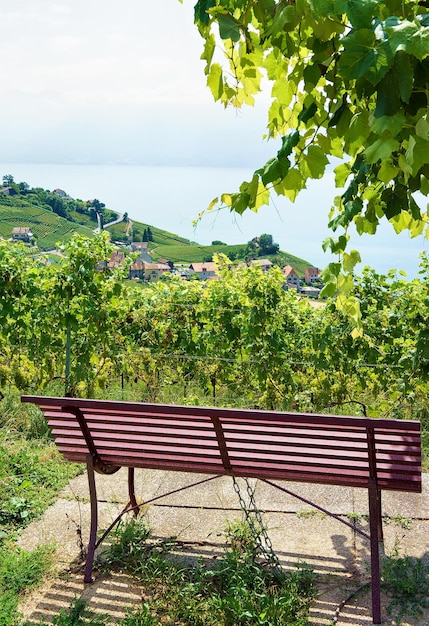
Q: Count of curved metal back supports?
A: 3